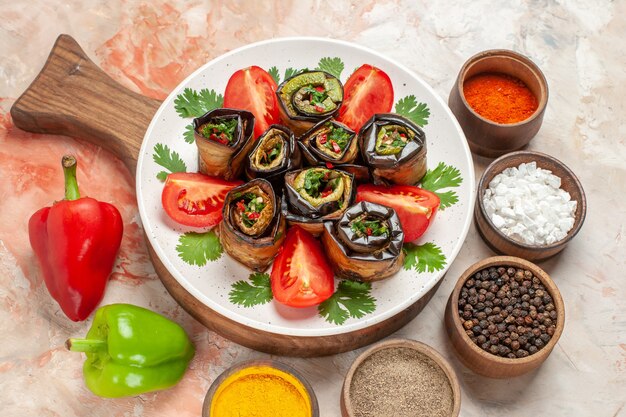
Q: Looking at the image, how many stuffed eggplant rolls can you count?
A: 8